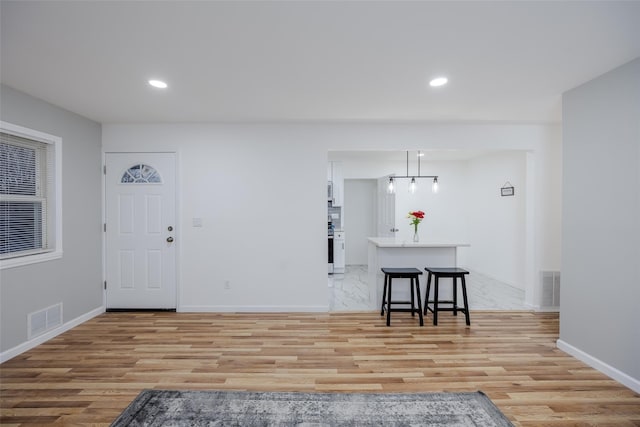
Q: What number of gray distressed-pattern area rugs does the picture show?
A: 1